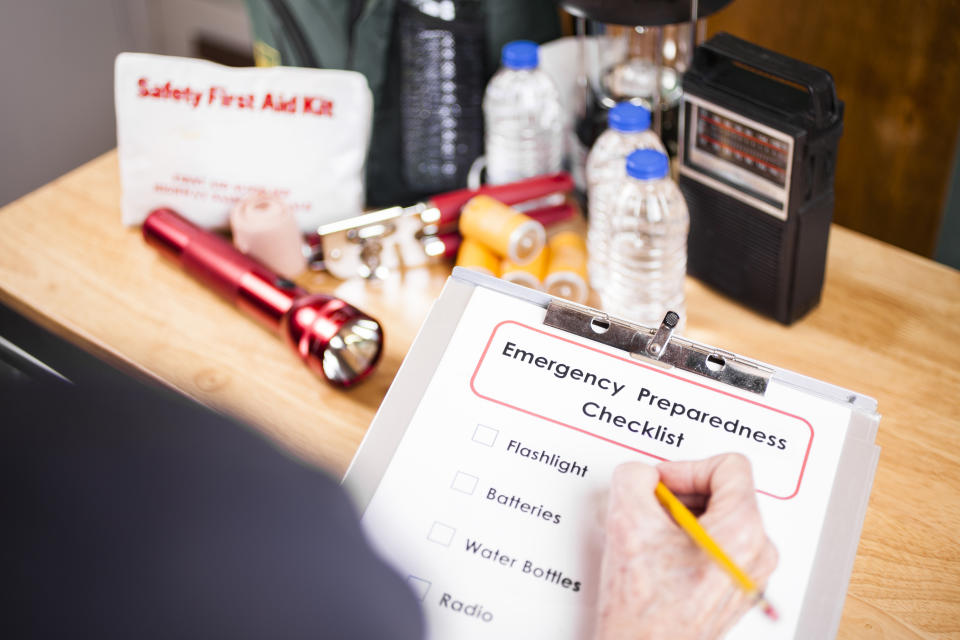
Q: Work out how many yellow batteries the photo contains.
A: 4